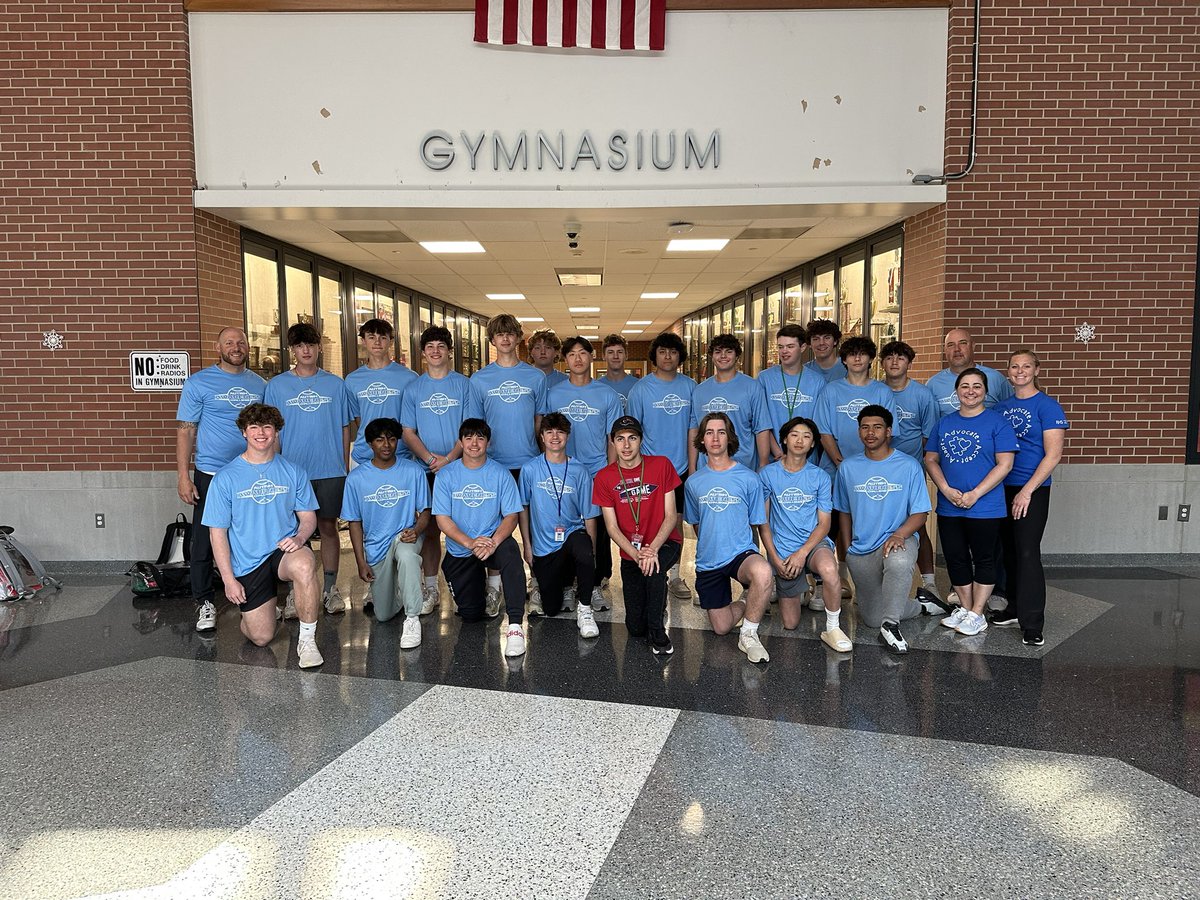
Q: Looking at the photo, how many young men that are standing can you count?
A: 13